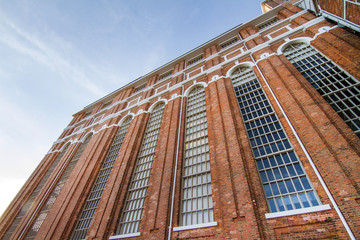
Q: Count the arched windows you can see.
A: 7